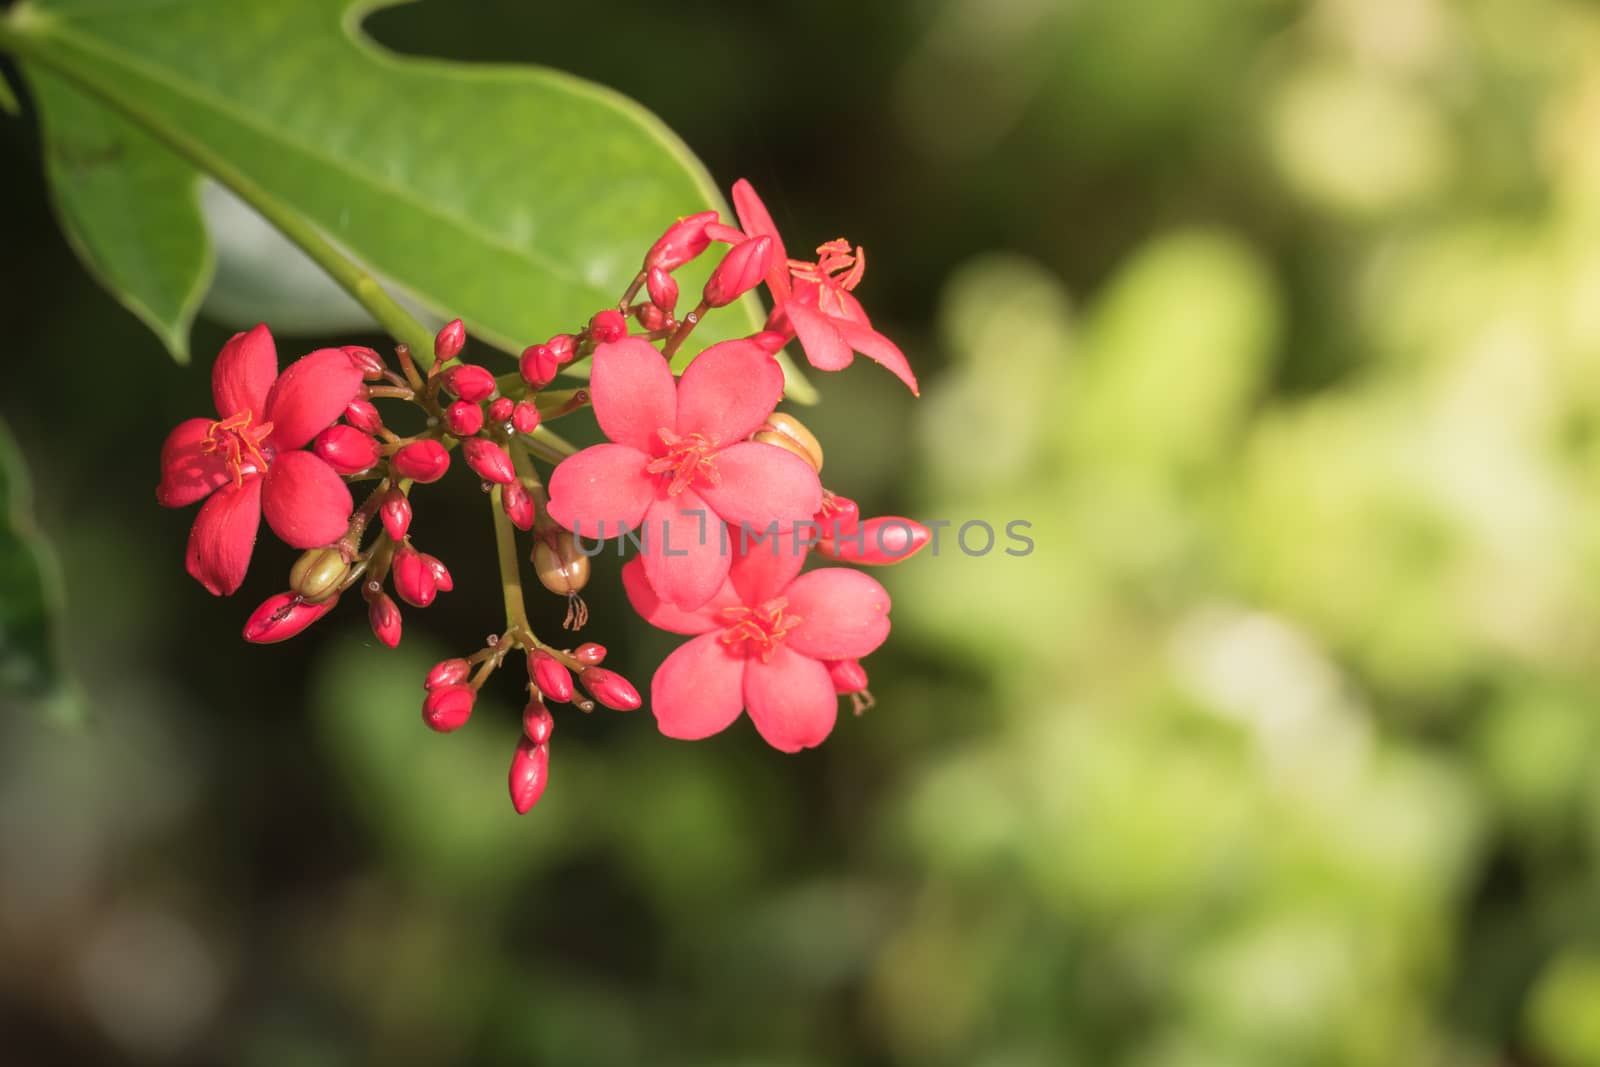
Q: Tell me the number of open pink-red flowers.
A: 4